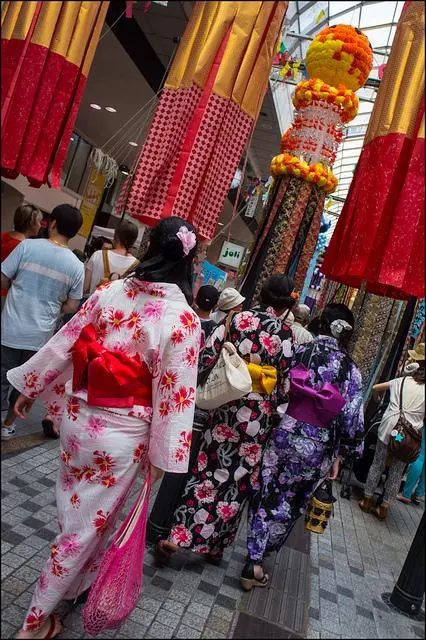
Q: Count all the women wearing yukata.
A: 3